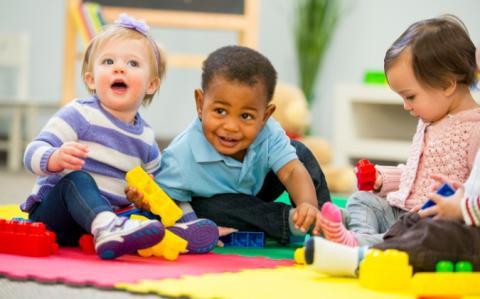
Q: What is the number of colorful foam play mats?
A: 4